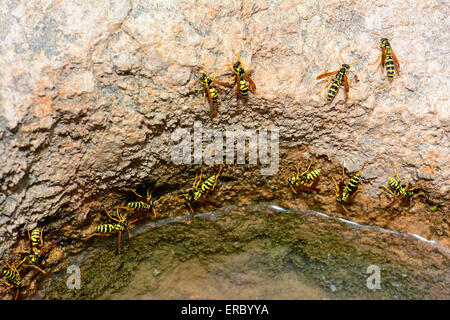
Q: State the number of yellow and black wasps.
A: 12